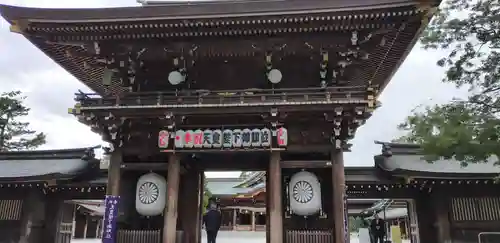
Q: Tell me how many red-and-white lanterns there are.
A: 5